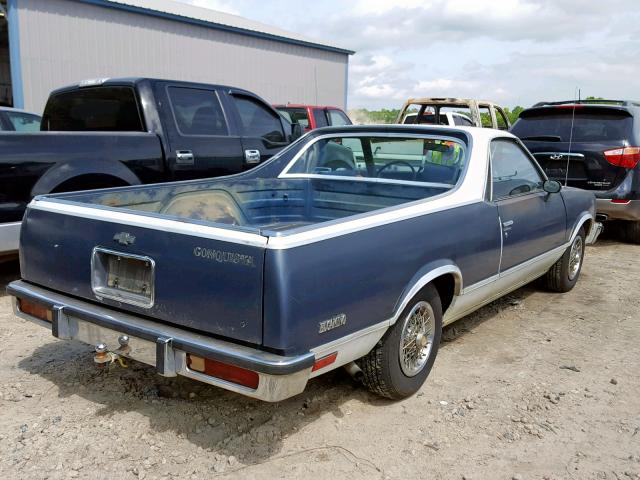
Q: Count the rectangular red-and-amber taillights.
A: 2